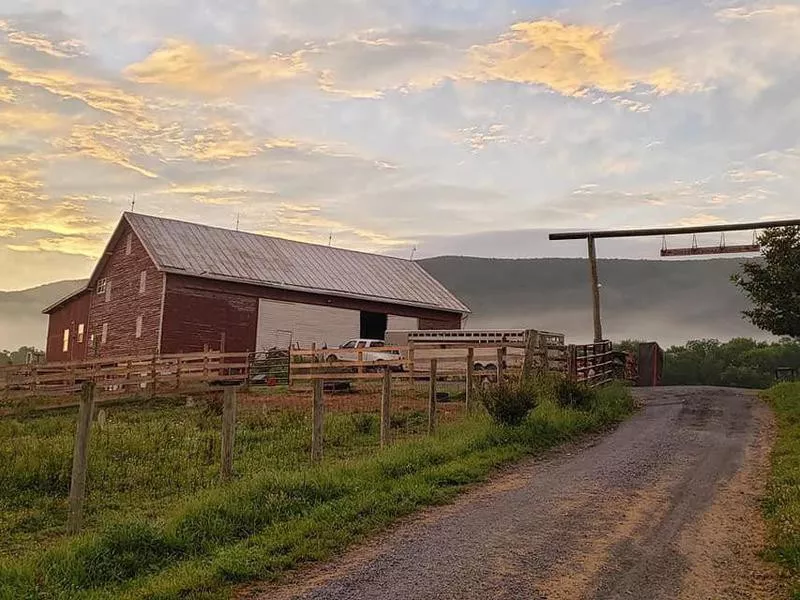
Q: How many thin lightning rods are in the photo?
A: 4